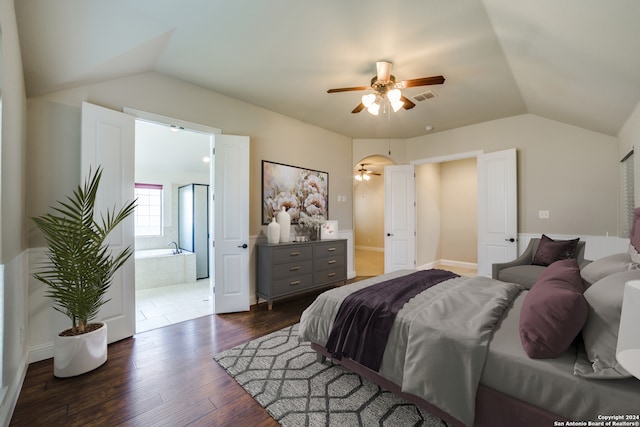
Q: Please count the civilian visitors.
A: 0